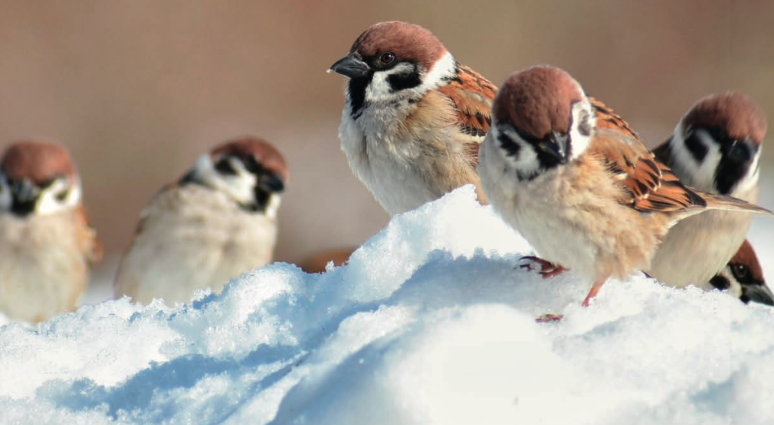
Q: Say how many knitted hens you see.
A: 0